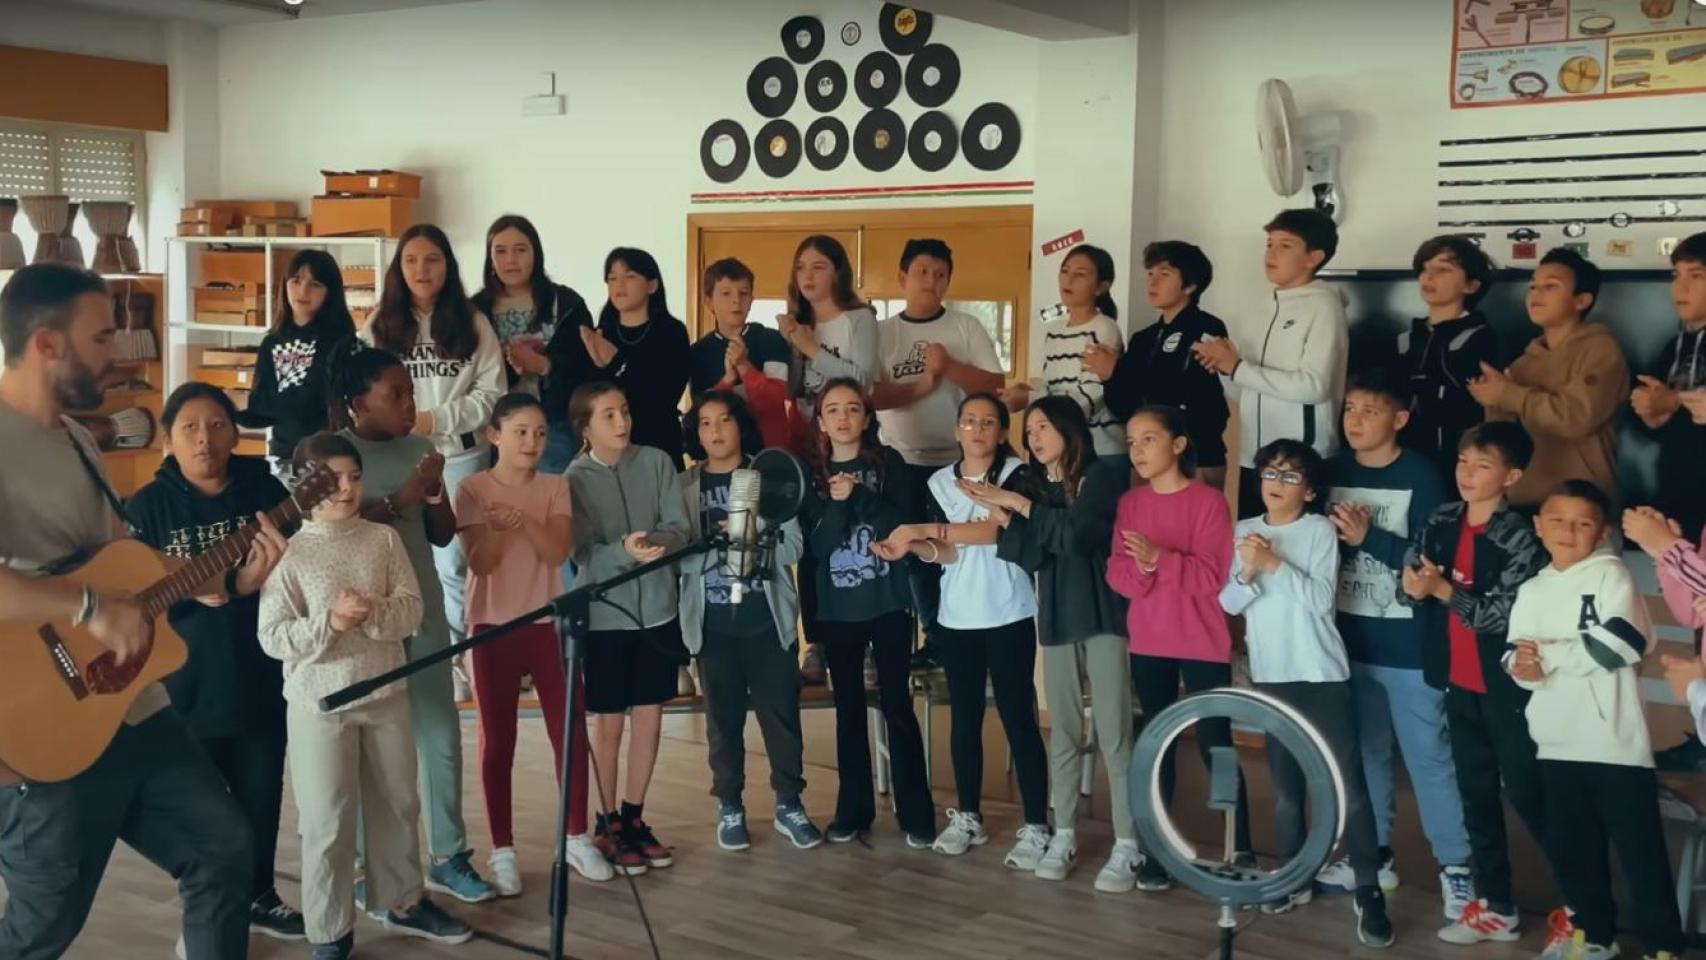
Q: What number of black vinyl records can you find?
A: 12